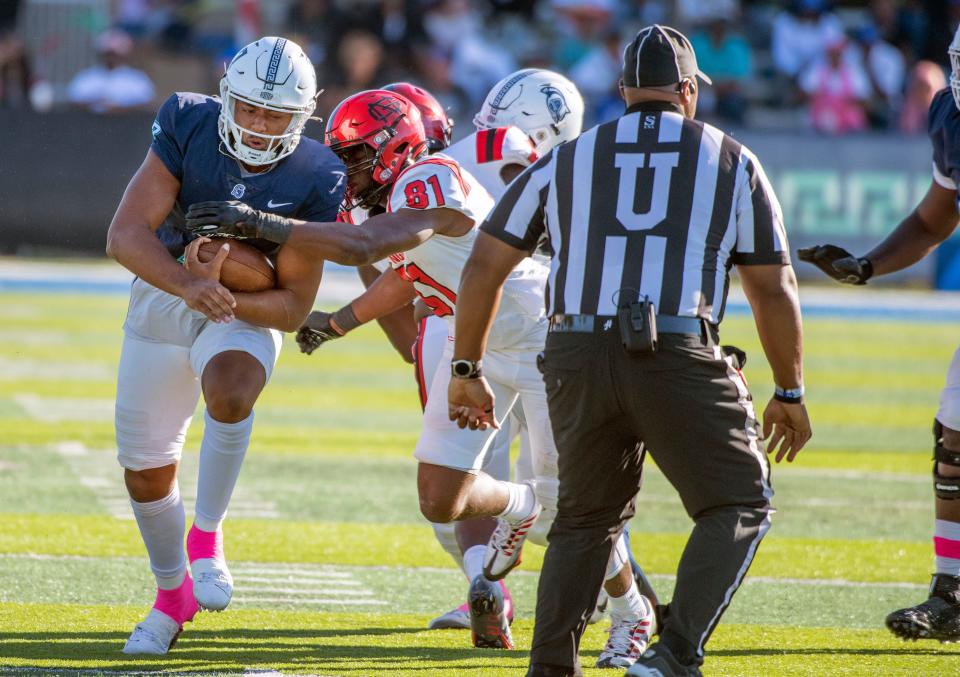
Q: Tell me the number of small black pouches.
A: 1